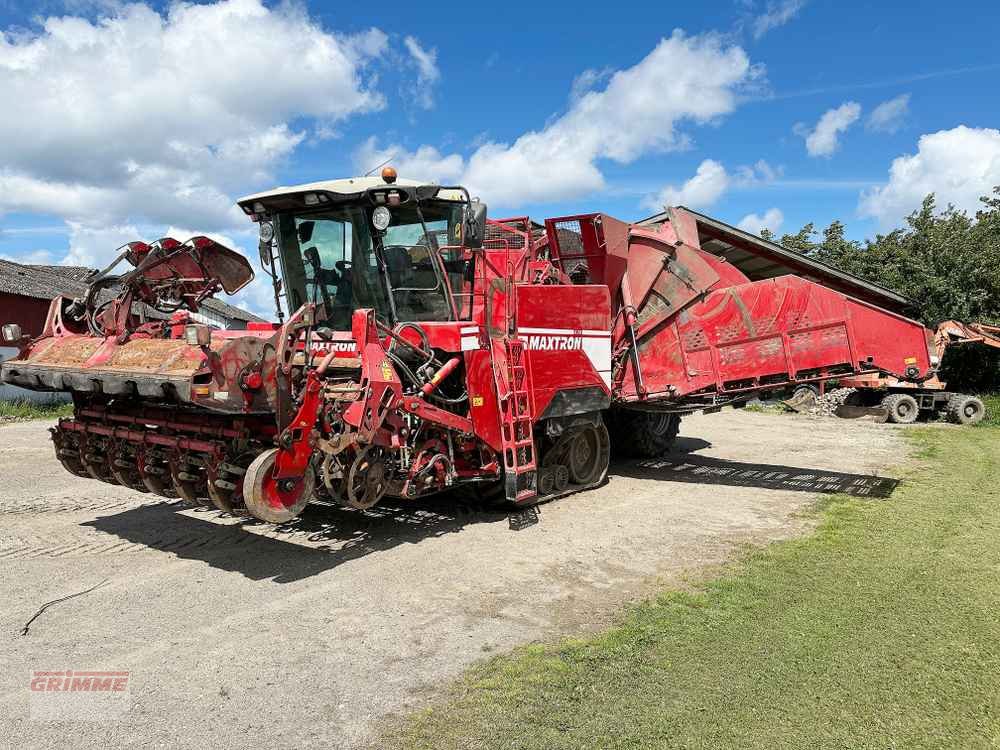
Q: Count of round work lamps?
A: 2